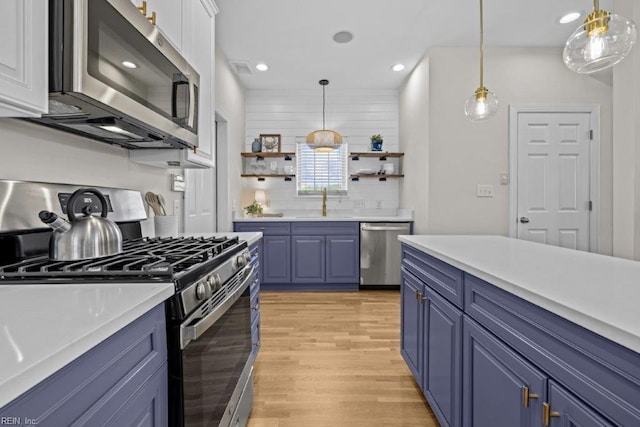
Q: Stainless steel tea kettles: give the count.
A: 1